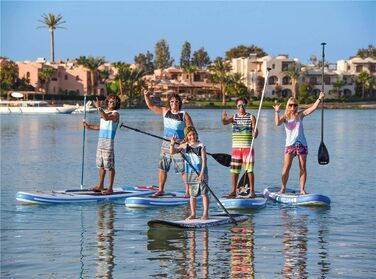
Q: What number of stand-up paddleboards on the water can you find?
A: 5